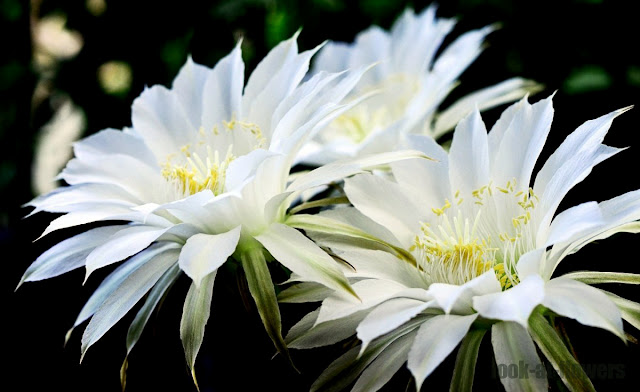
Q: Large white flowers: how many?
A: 3